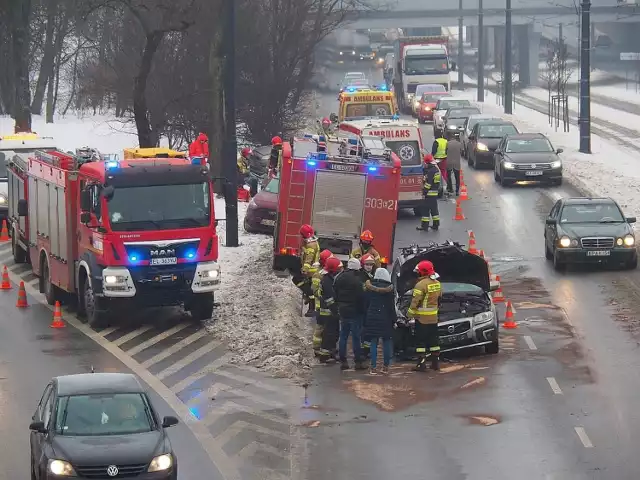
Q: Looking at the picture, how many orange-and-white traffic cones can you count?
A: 11